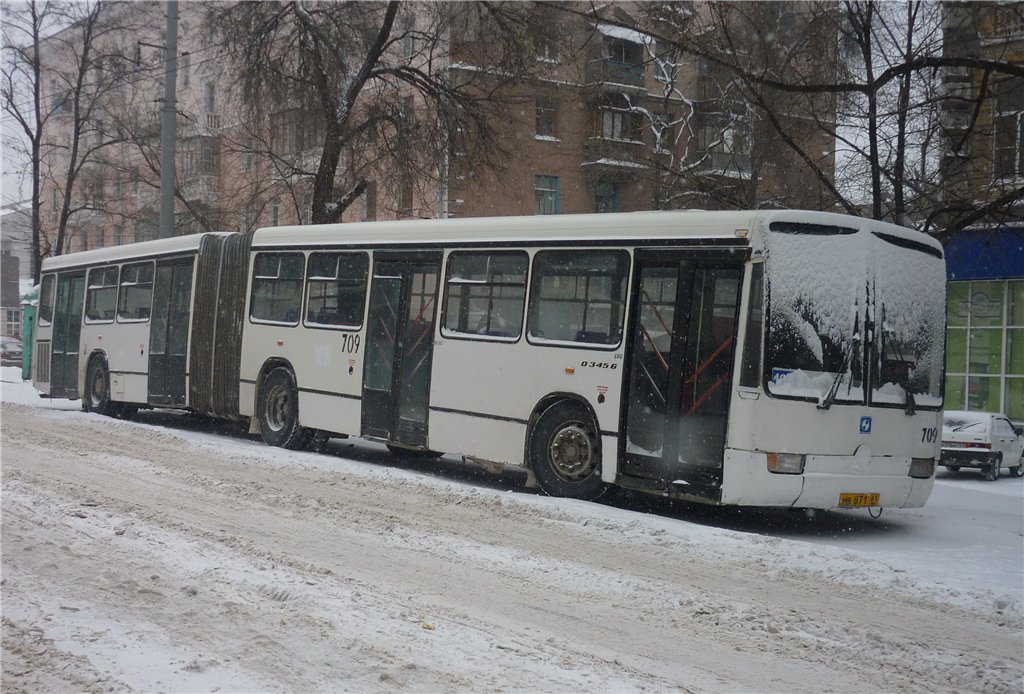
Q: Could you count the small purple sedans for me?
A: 0